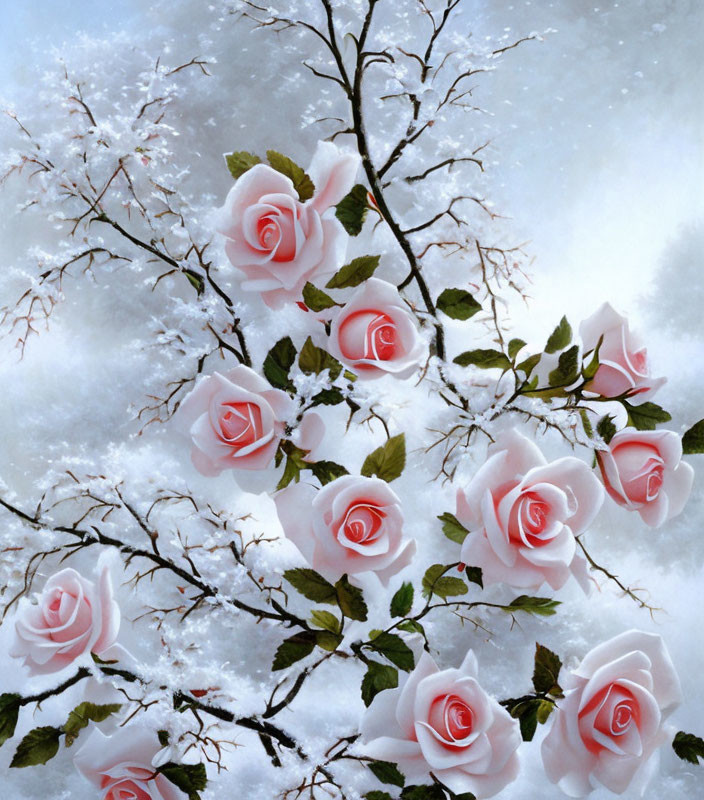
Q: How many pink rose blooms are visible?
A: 11